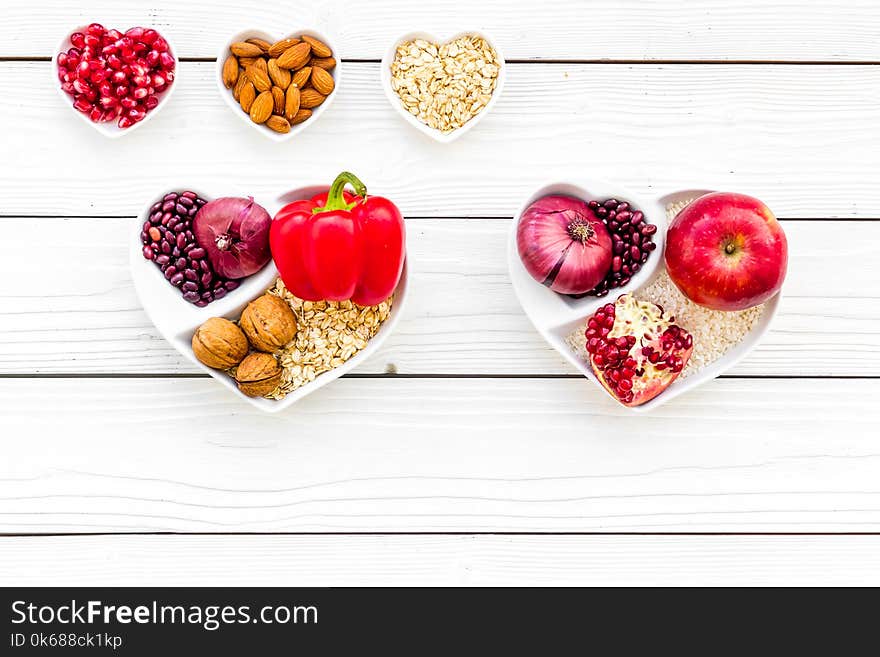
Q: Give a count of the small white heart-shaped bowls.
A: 3